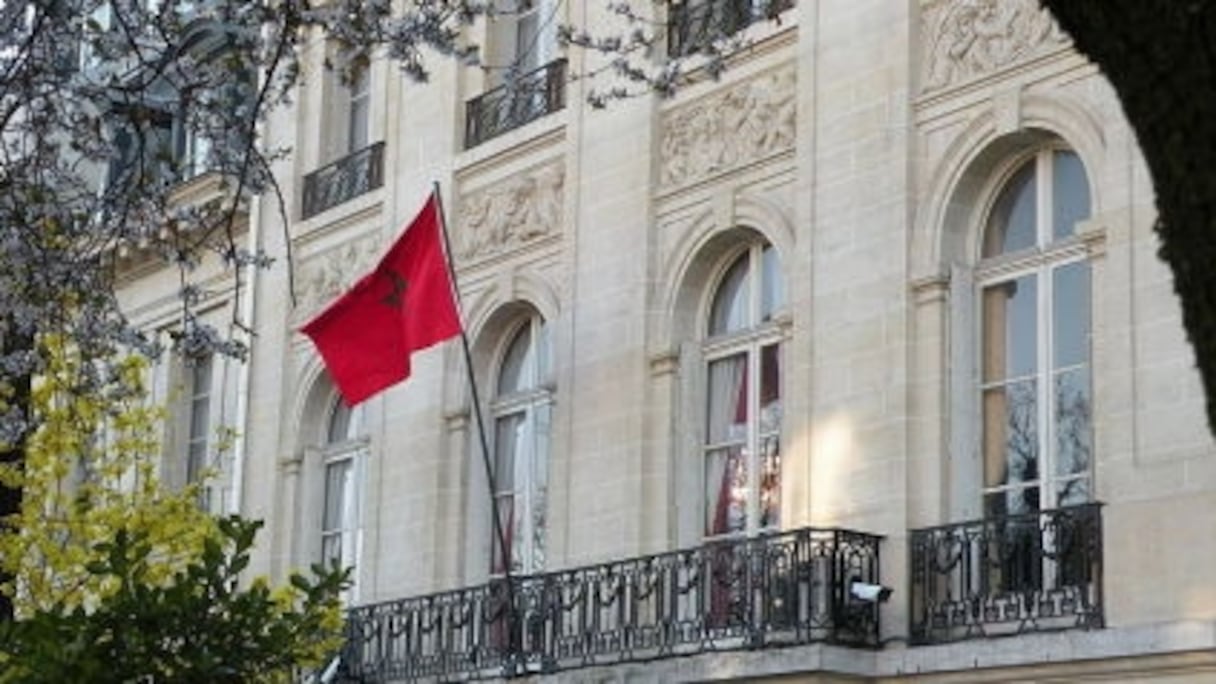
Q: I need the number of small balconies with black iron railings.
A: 4